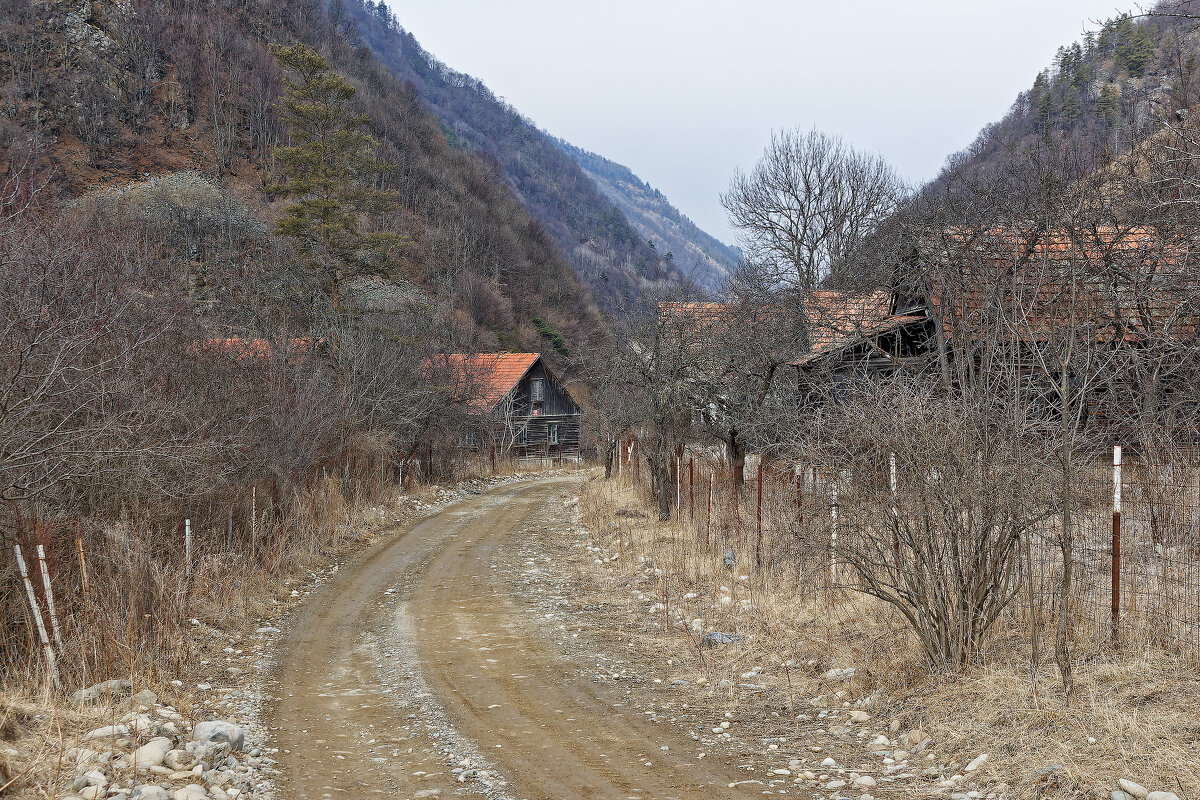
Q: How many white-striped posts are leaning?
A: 2